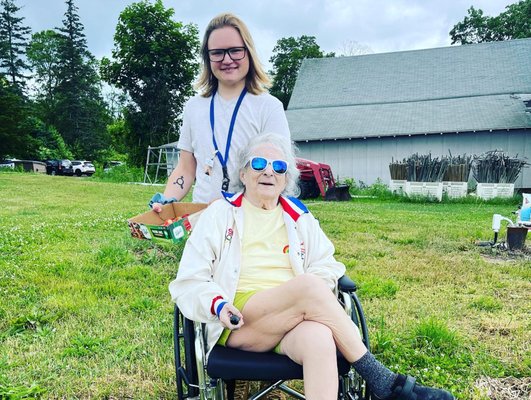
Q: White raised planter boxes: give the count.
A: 4